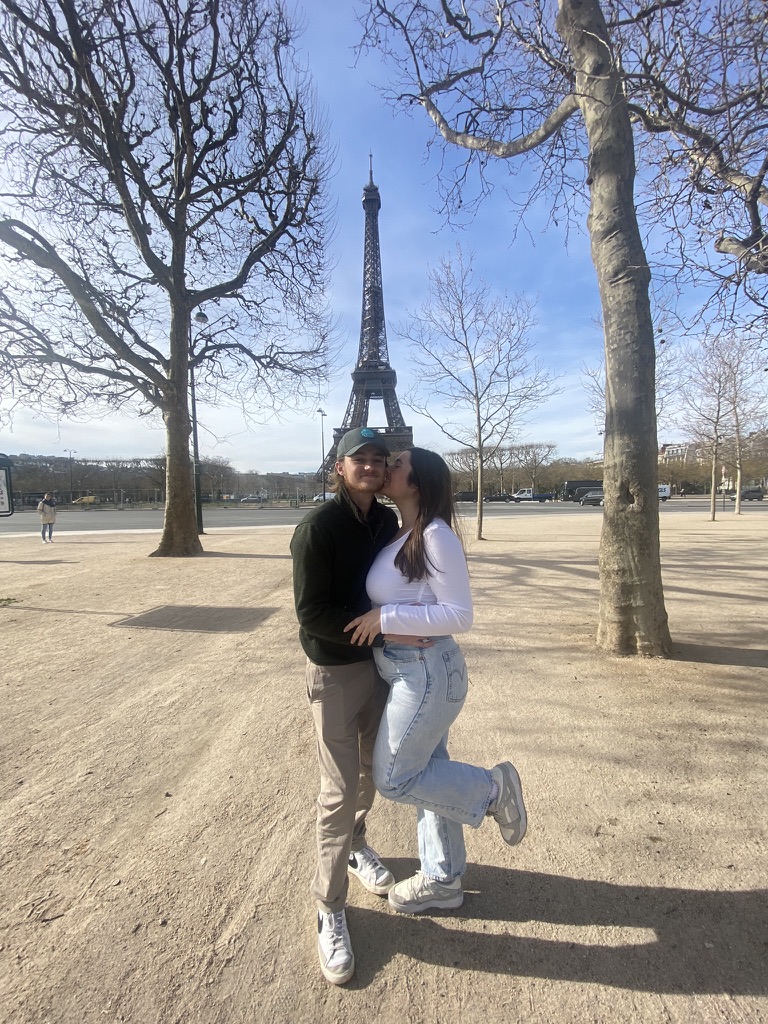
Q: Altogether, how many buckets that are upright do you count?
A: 0